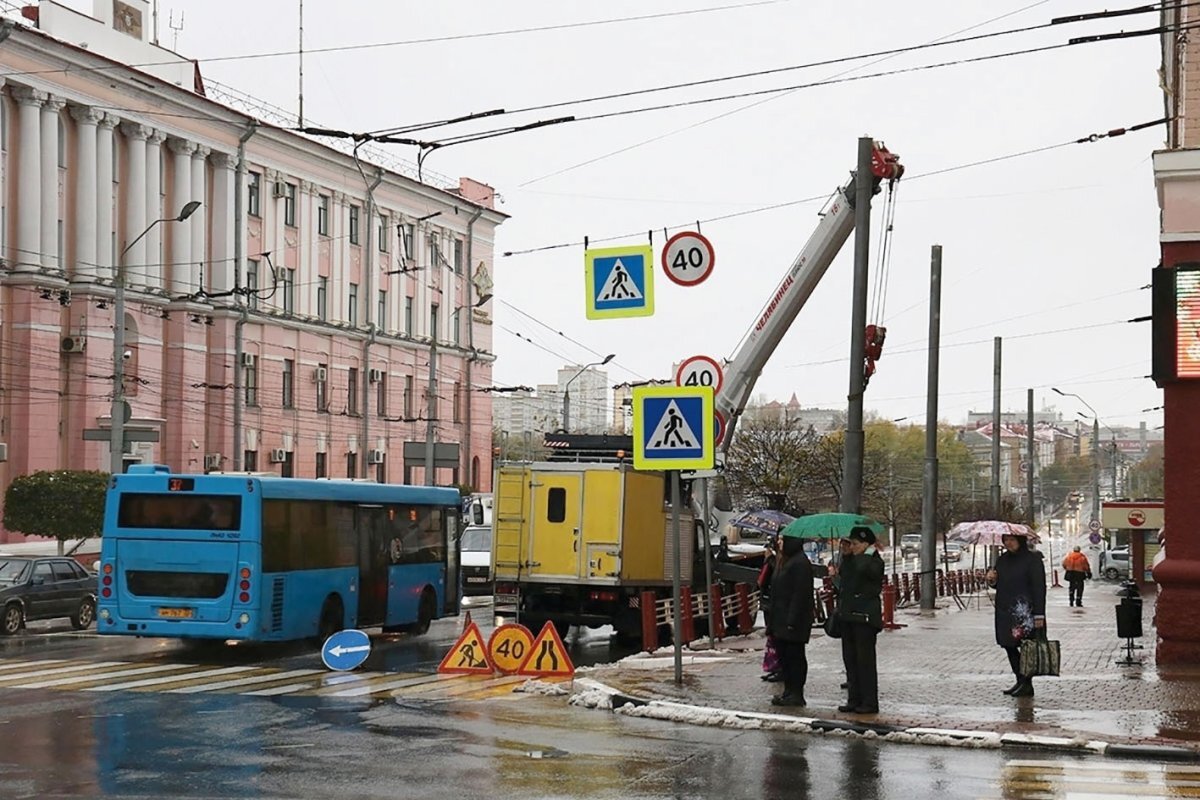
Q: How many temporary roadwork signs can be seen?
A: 4